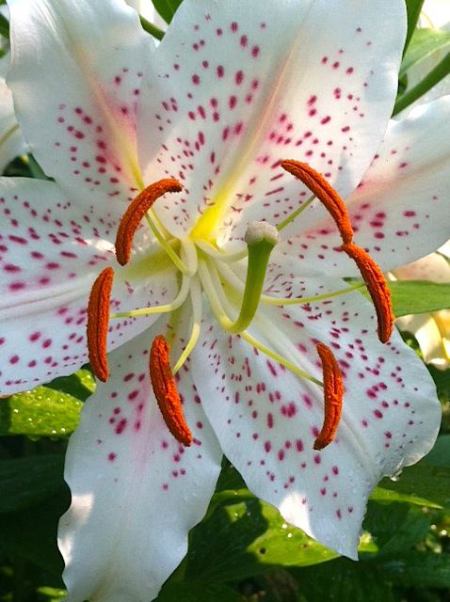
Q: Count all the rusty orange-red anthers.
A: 6